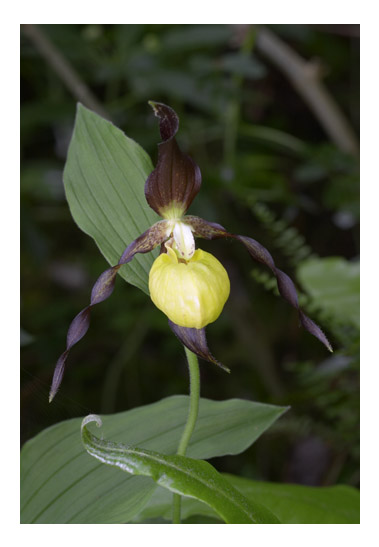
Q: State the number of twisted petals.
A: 2